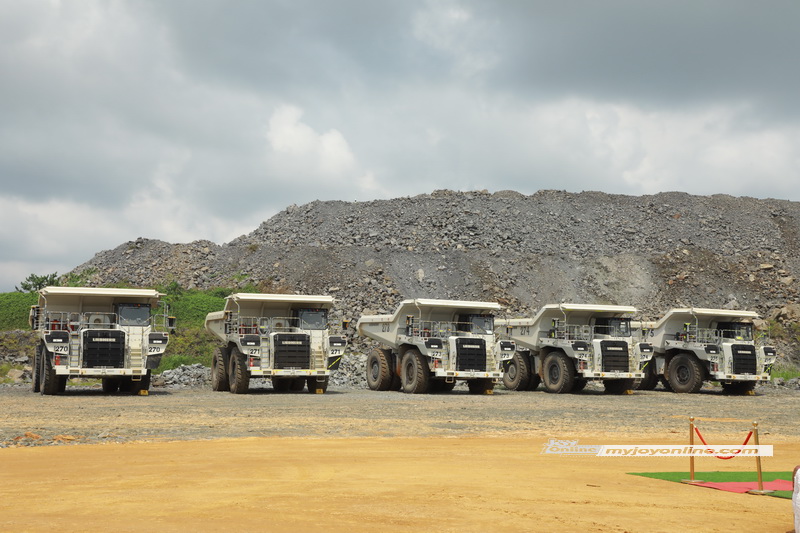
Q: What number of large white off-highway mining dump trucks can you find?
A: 5